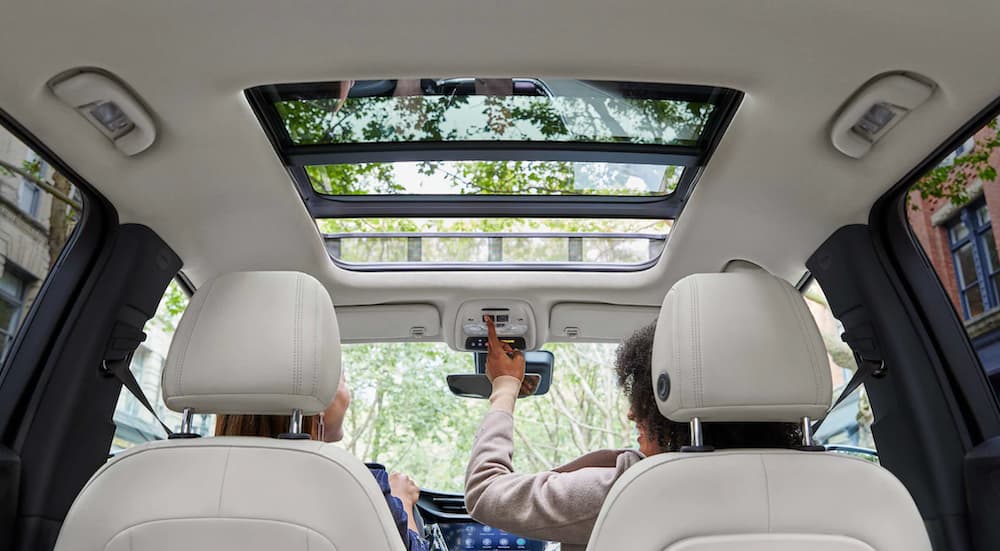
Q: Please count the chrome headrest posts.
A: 4